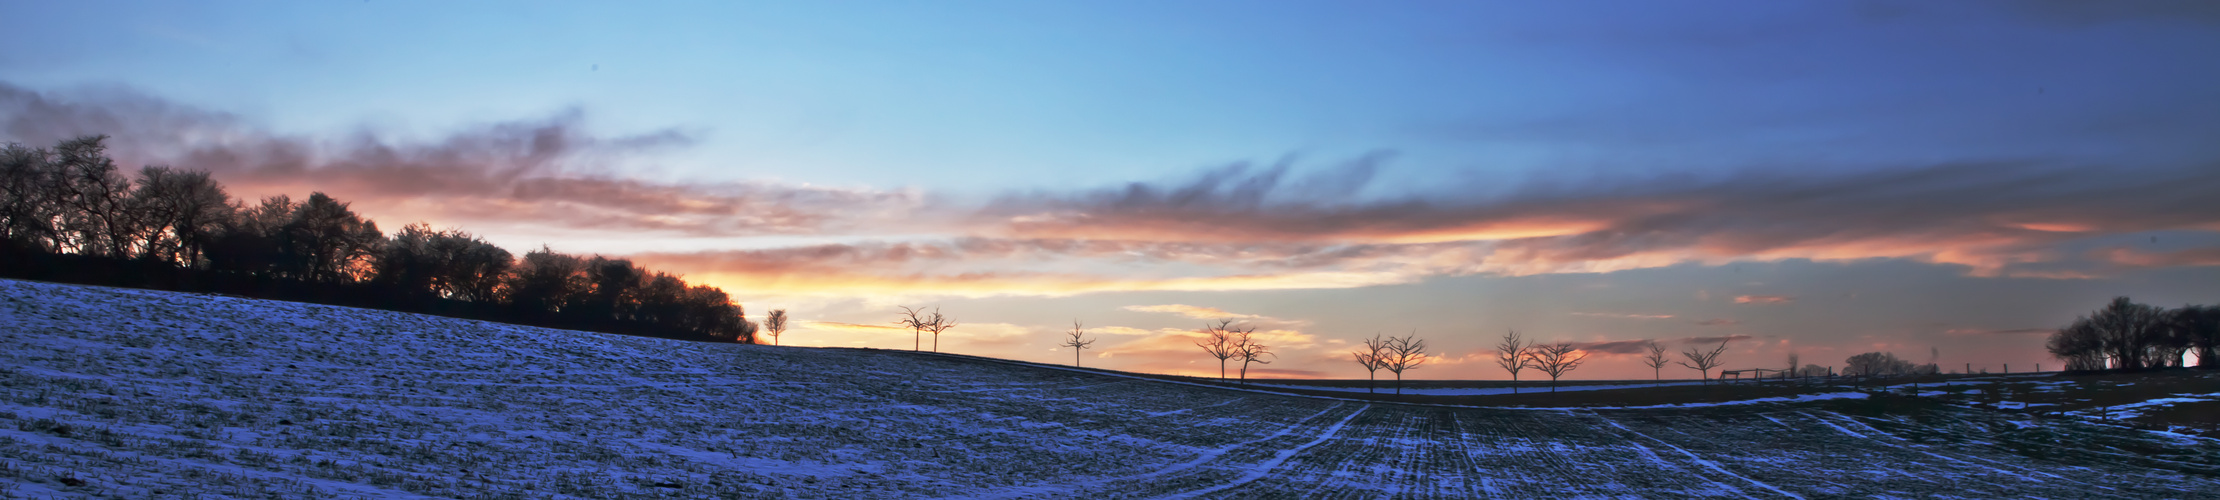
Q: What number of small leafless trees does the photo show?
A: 12